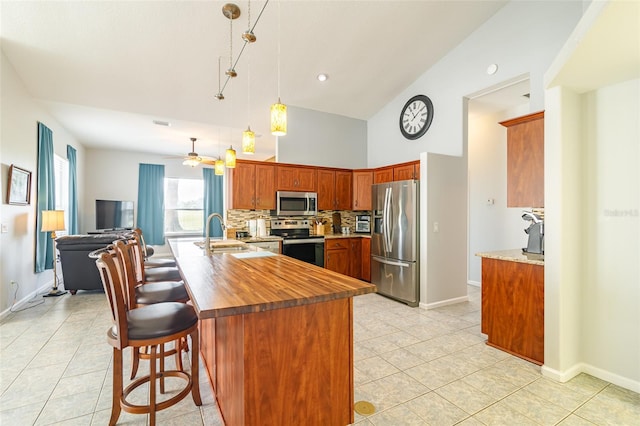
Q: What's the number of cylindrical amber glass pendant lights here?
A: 4